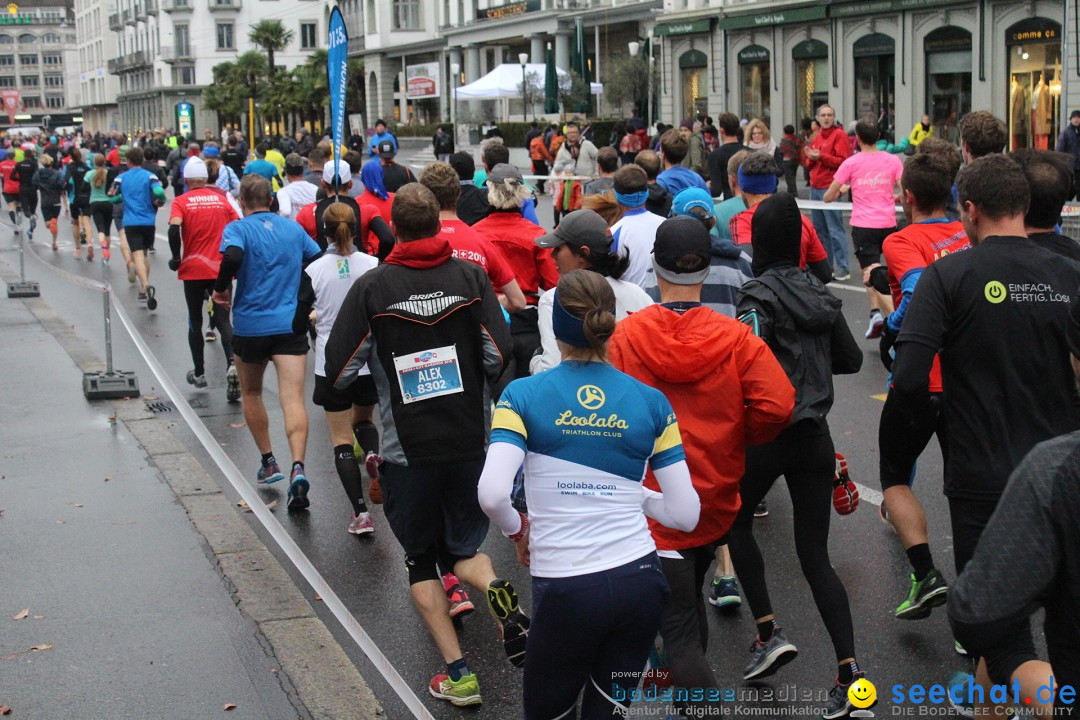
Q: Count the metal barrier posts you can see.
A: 2